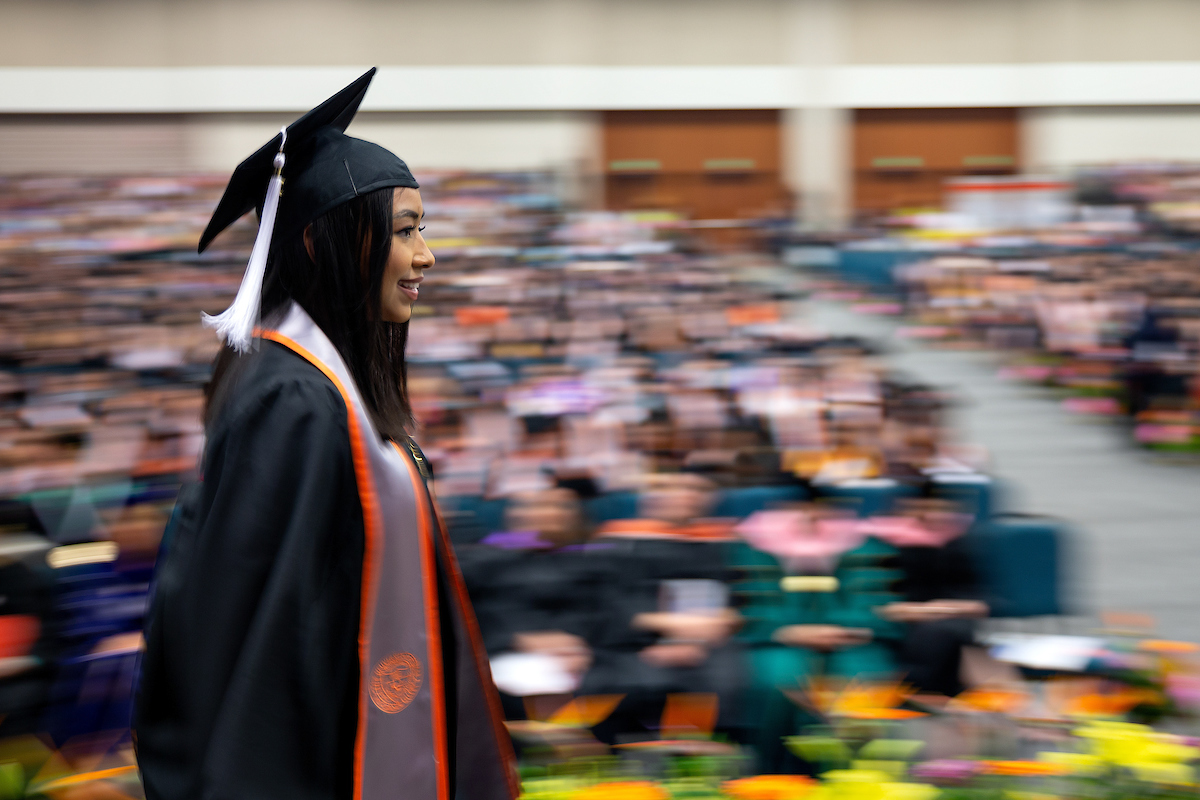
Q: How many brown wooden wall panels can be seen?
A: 2